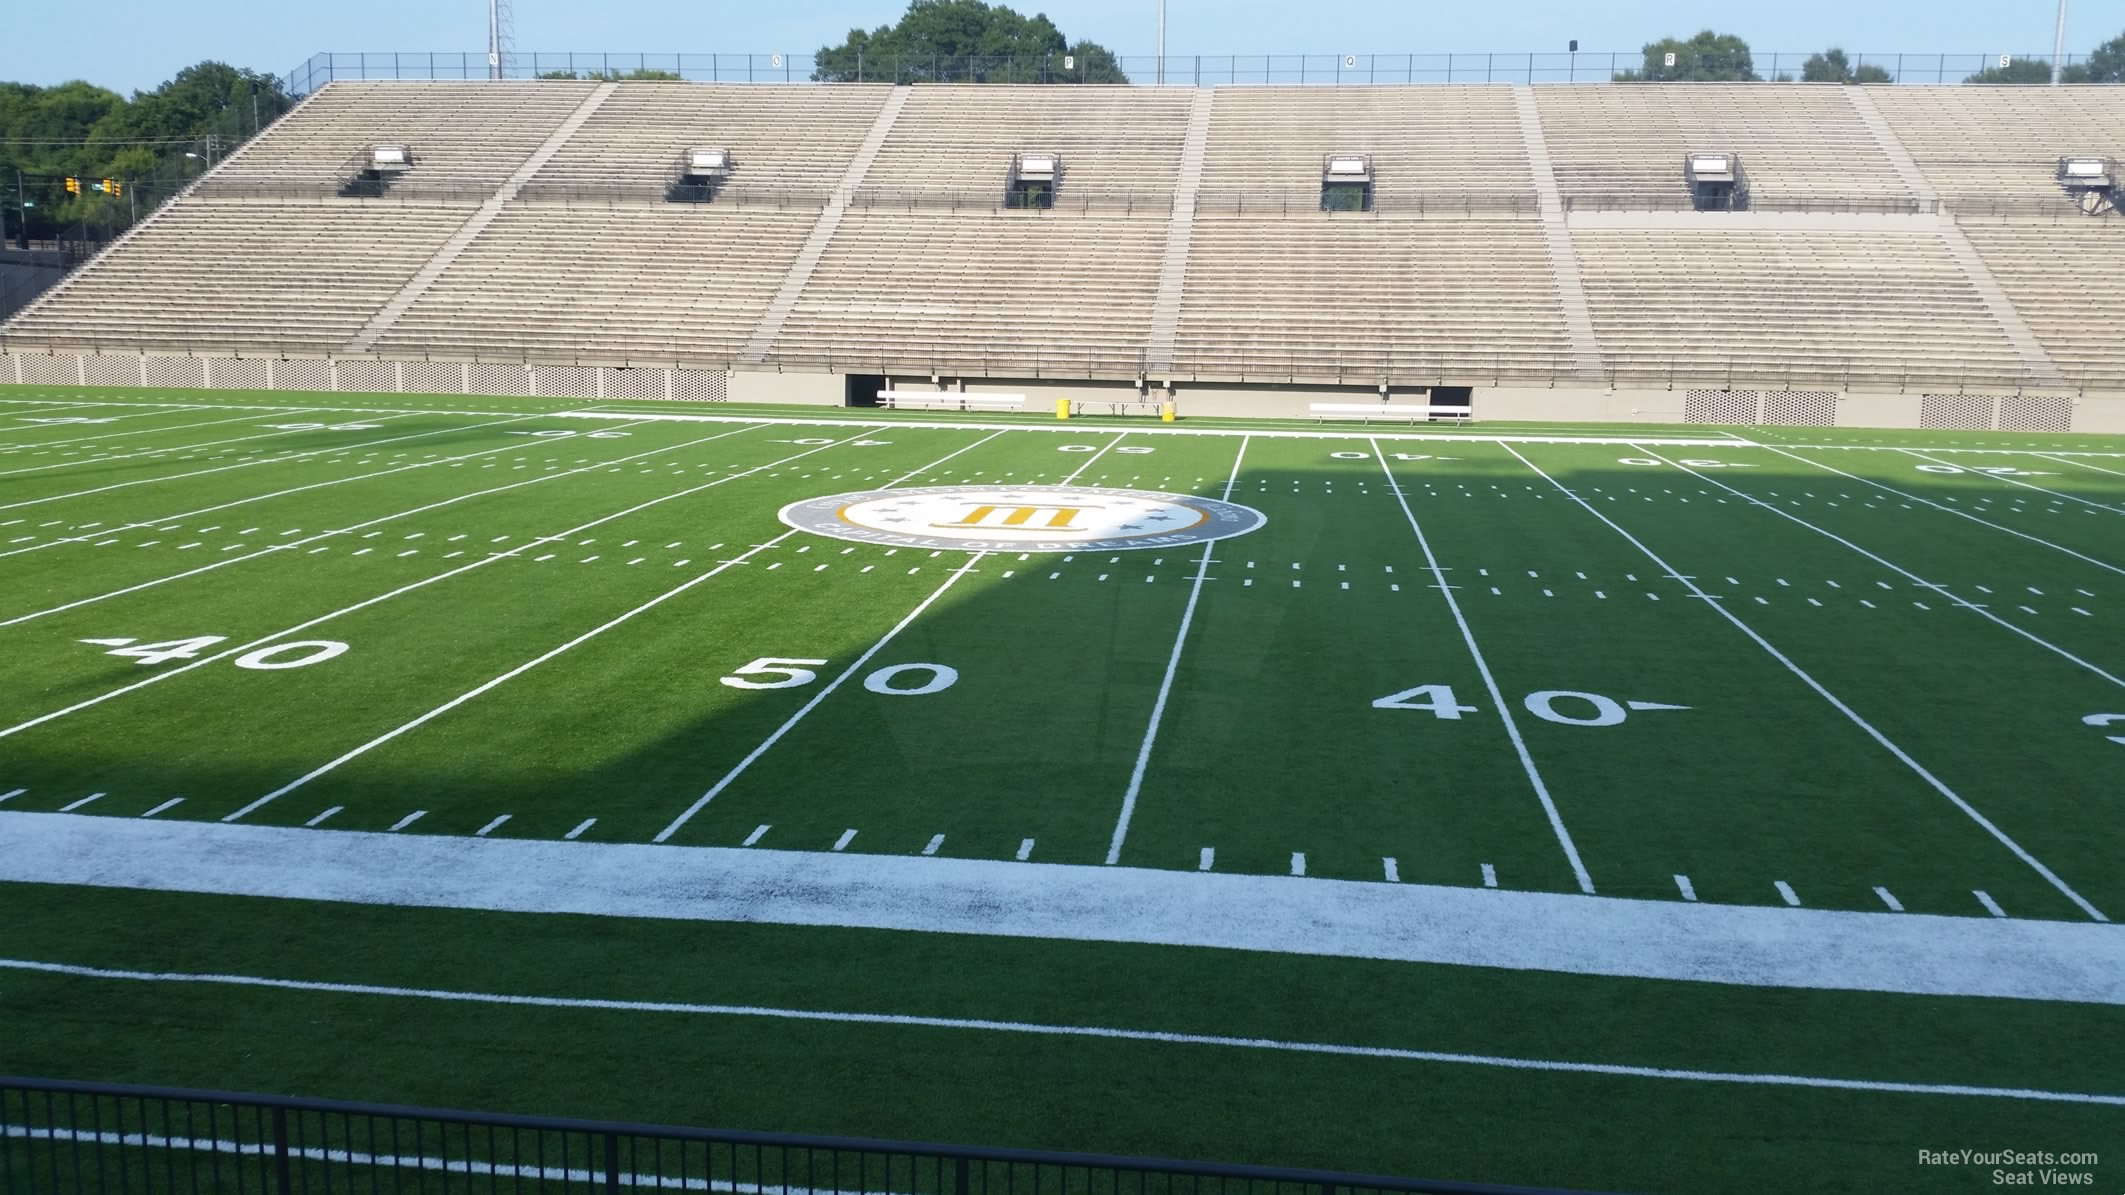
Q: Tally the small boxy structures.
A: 6